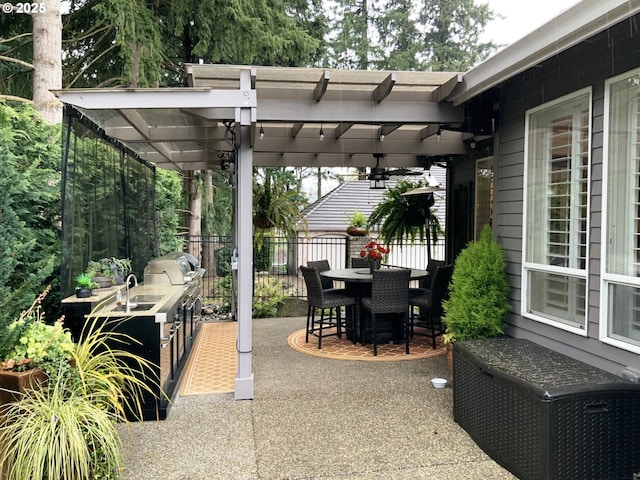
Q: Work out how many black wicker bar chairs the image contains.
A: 6